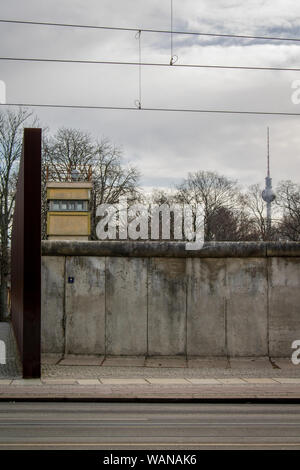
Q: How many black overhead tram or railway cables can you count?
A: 3